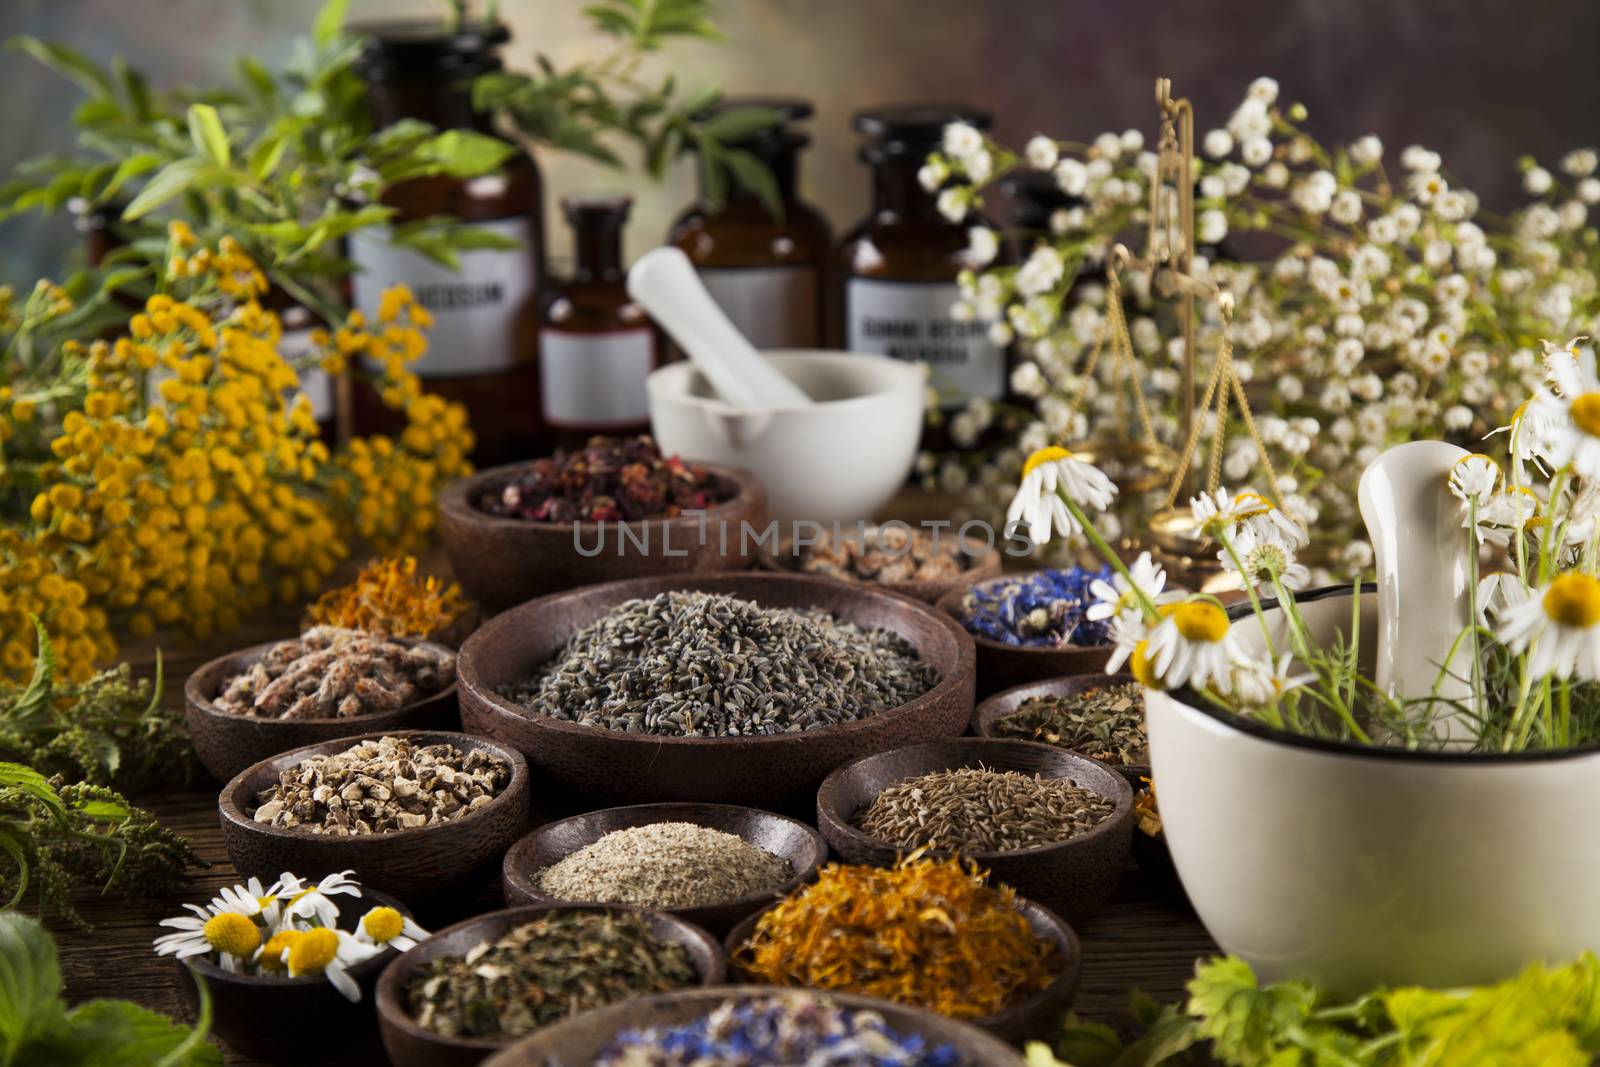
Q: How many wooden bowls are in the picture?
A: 15